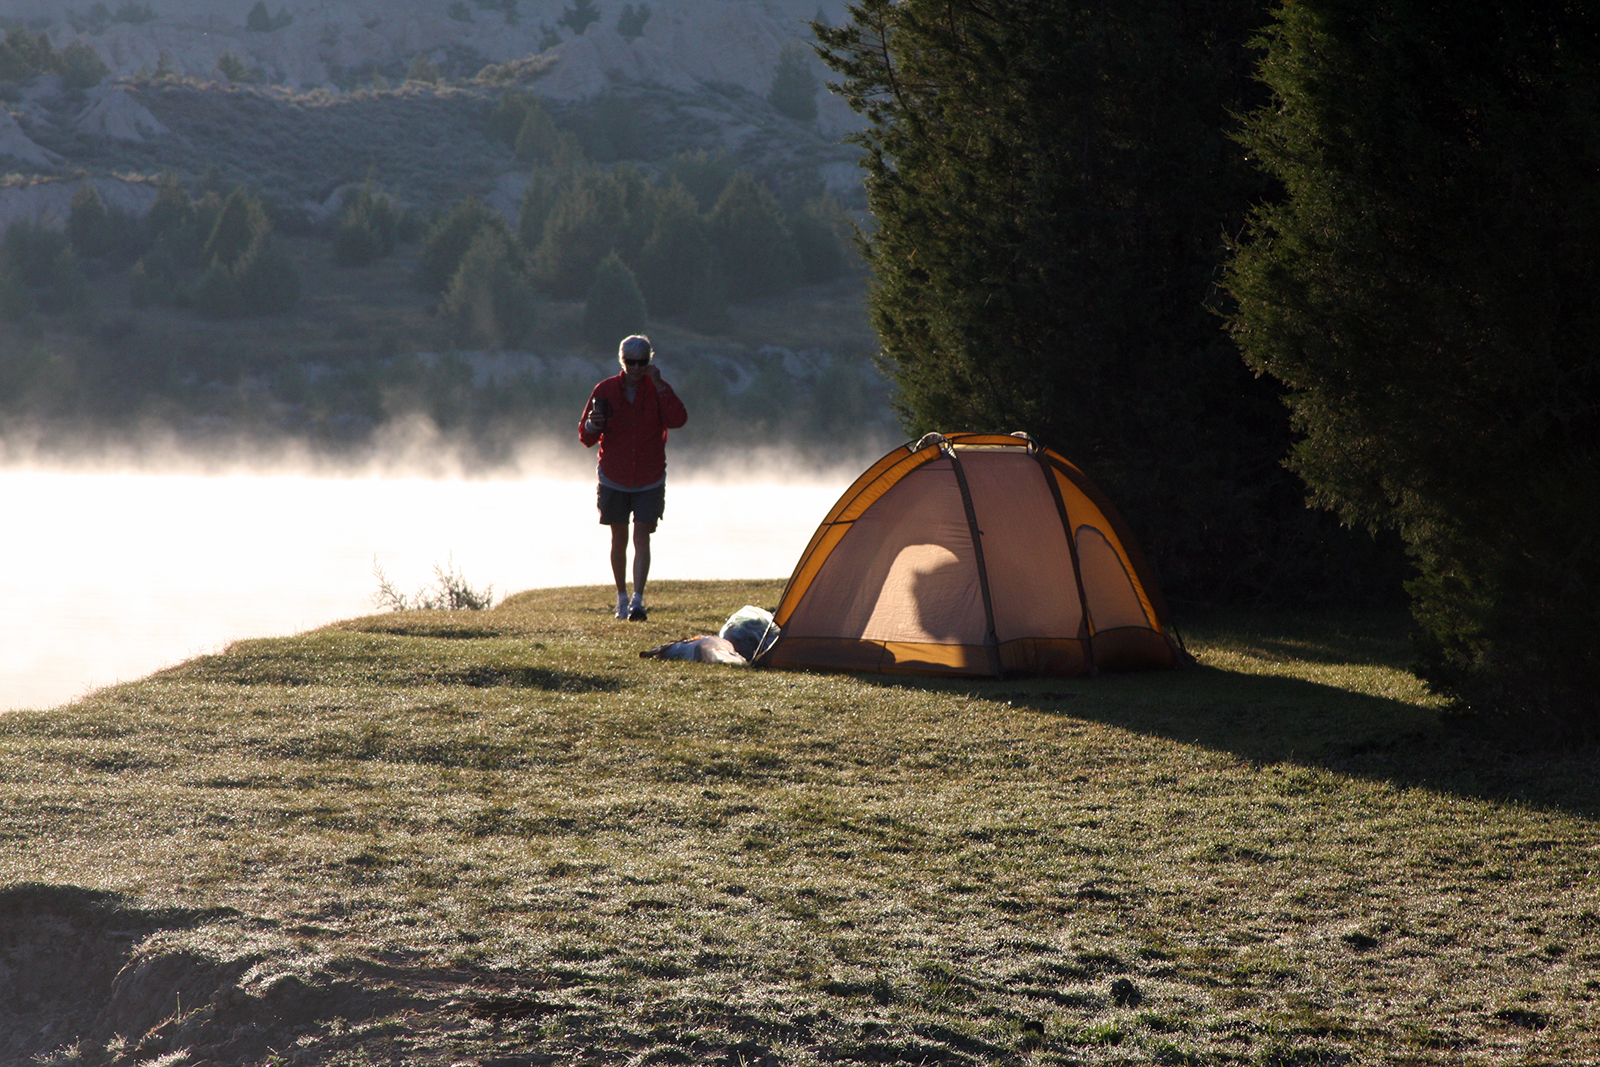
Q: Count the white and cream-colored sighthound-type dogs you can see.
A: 0